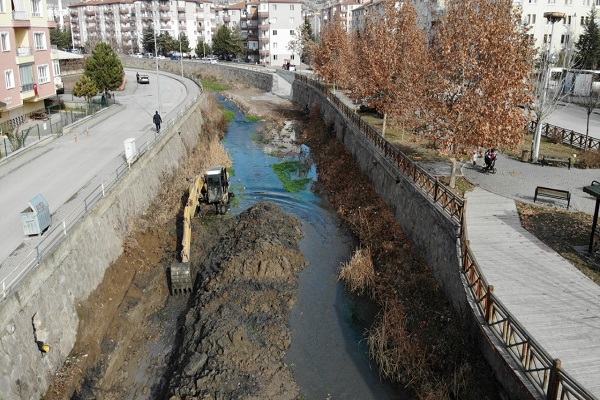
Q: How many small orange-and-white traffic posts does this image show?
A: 2